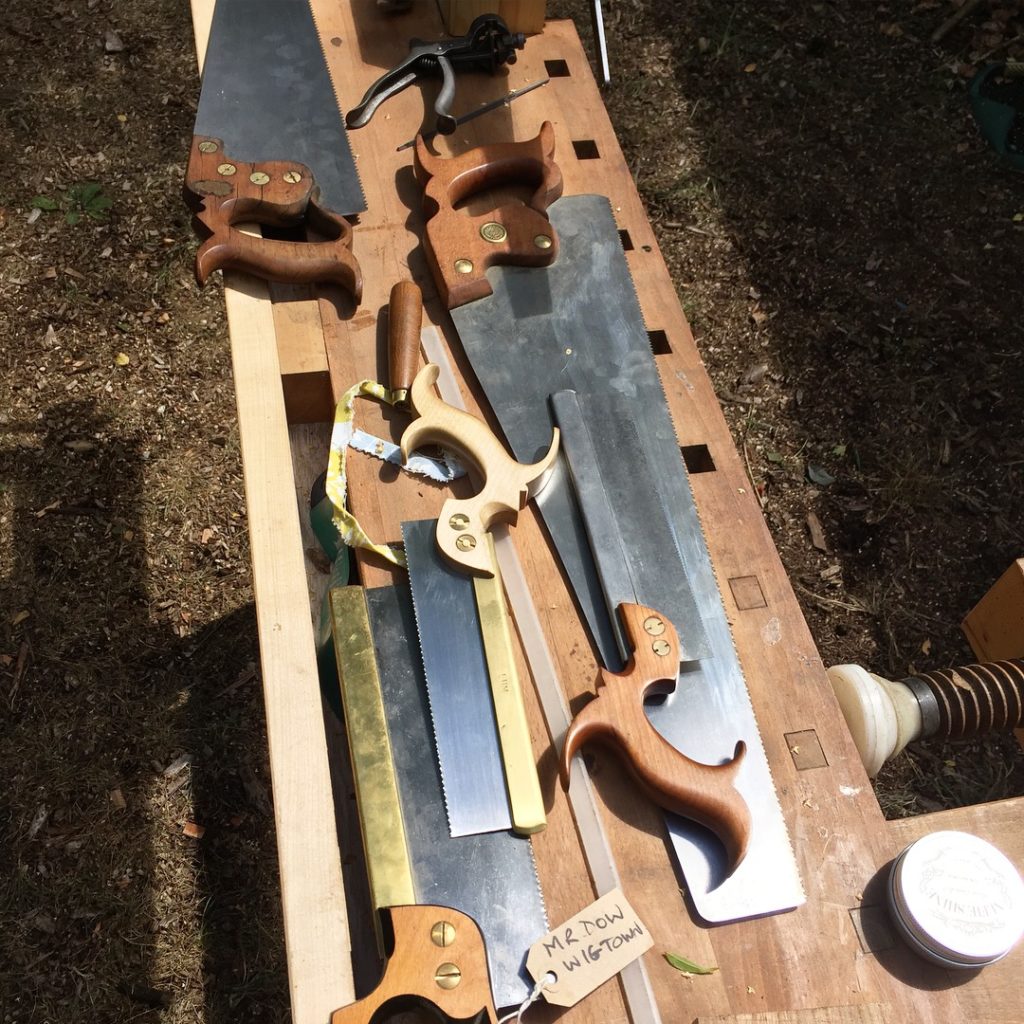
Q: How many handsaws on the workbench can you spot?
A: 5